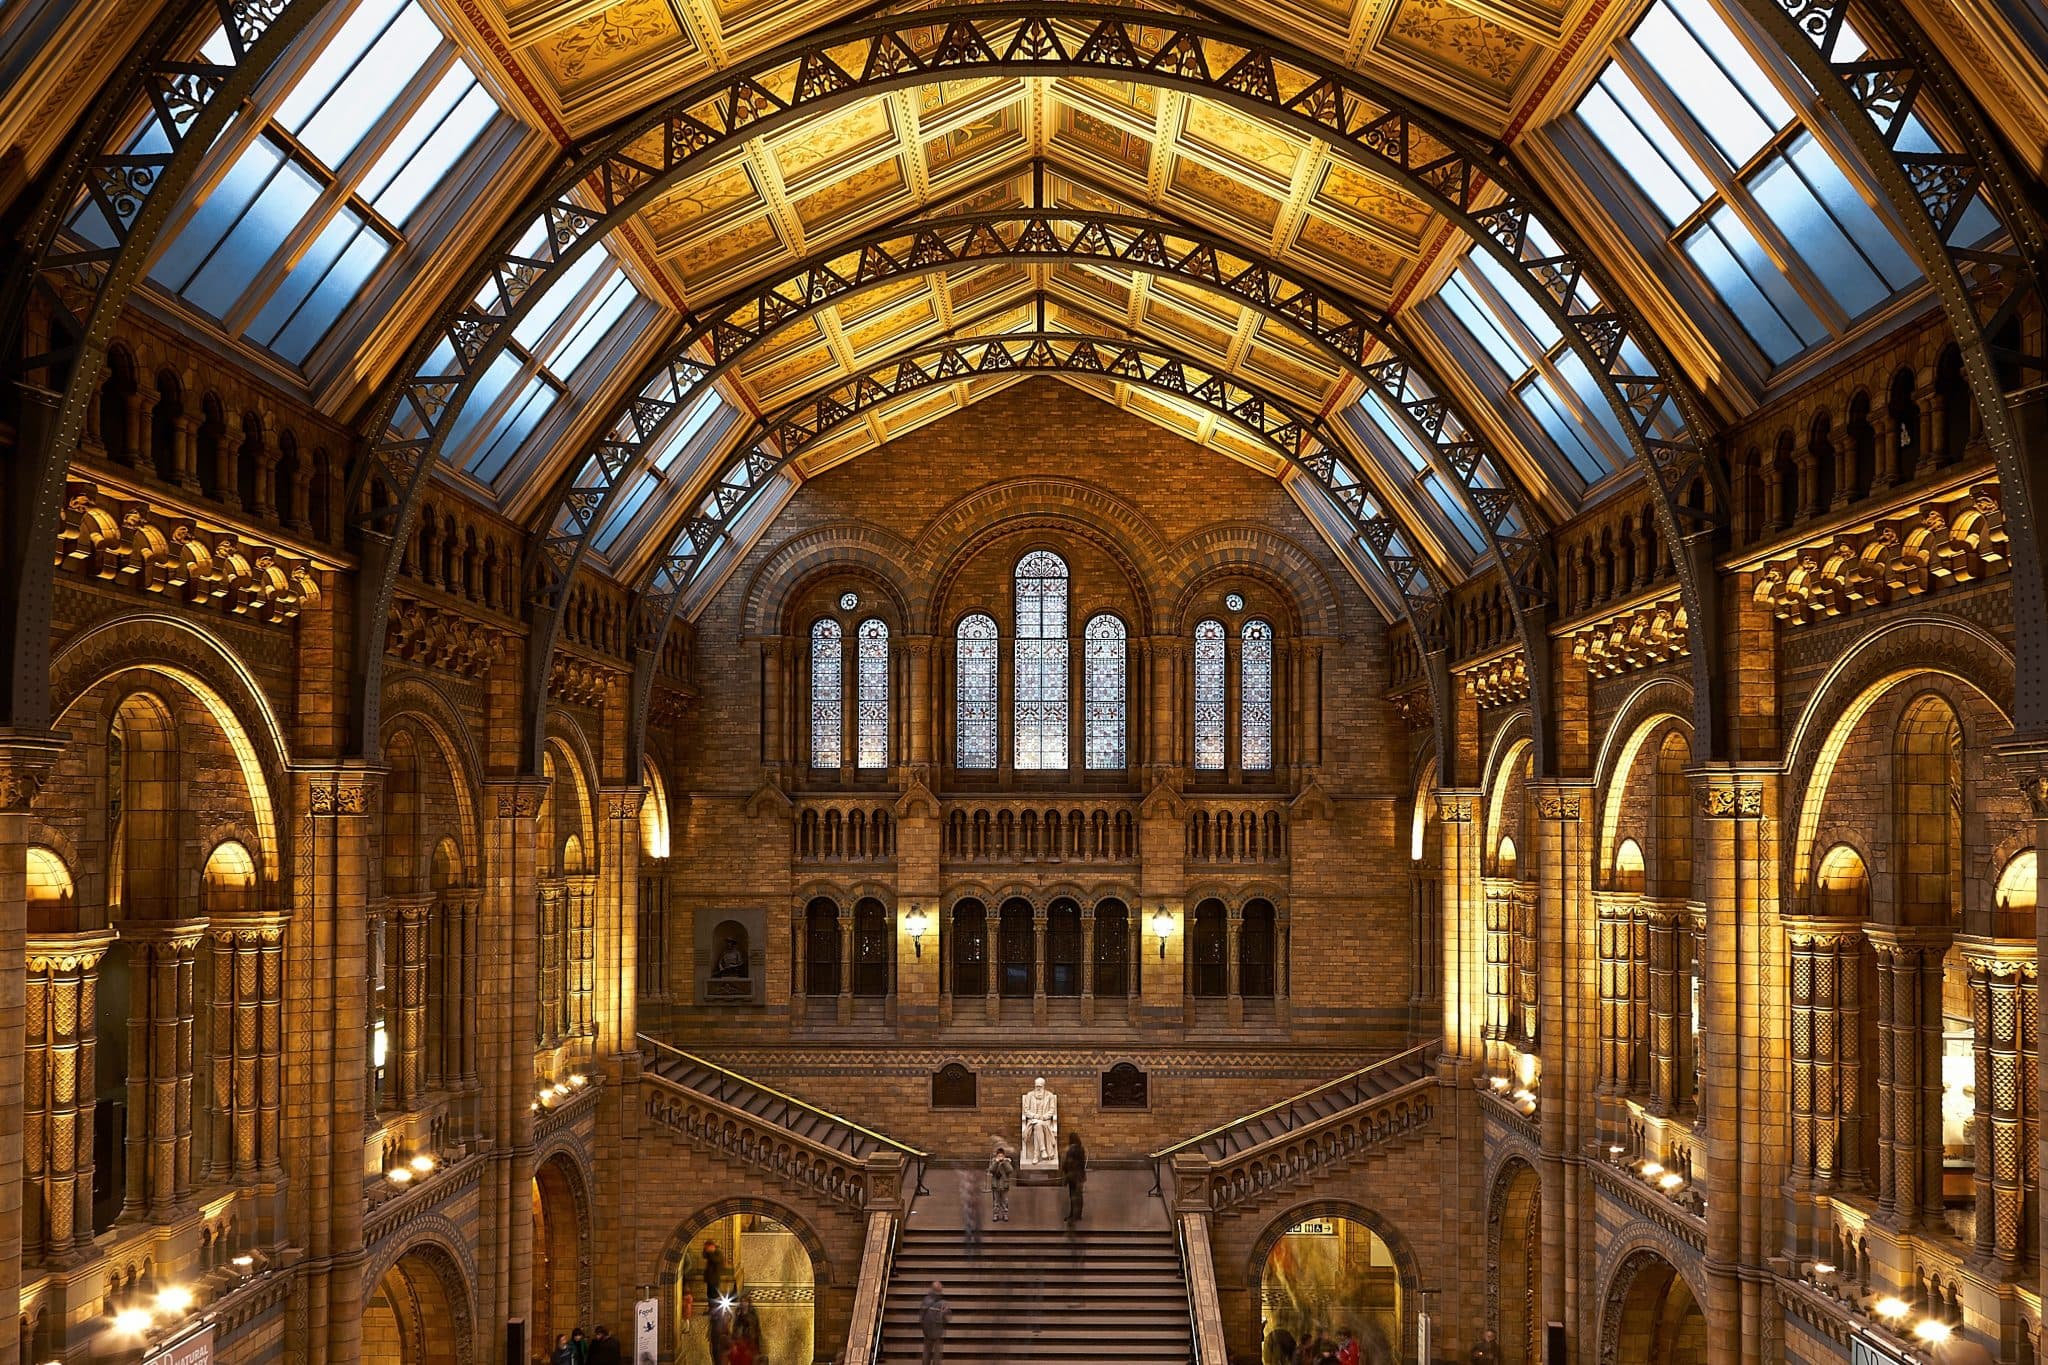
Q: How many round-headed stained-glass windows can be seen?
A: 7